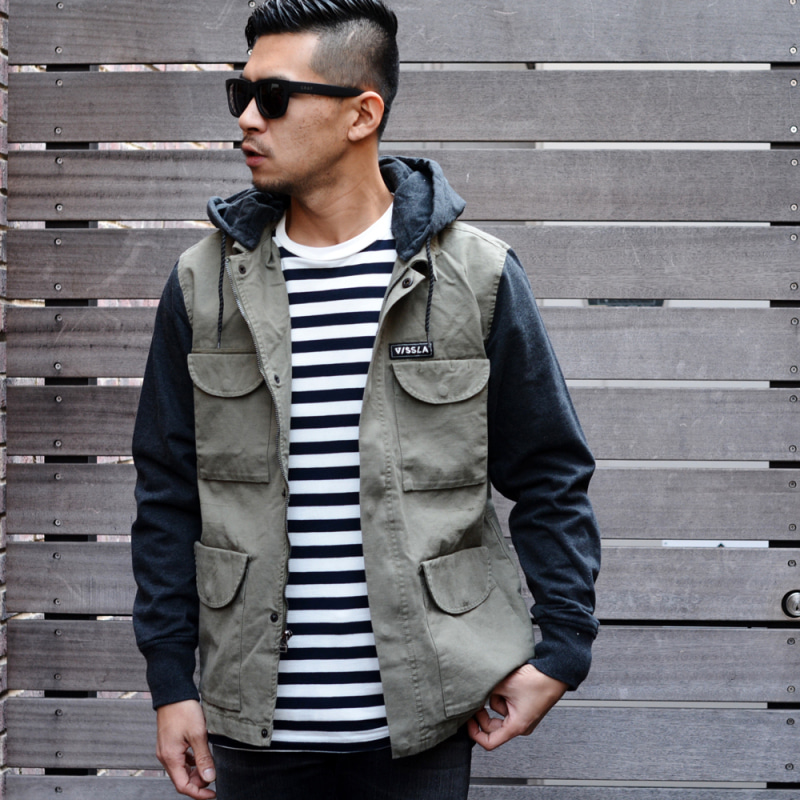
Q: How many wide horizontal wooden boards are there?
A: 11